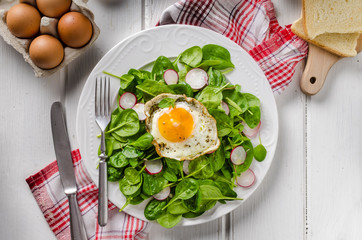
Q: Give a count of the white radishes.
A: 11